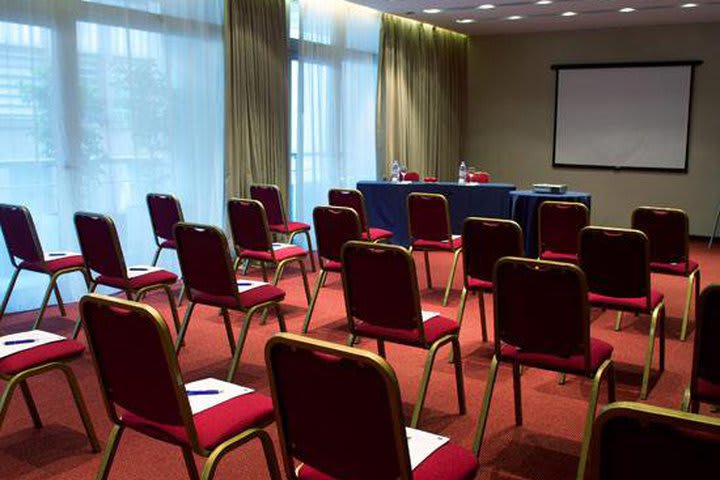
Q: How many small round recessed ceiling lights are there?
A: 8